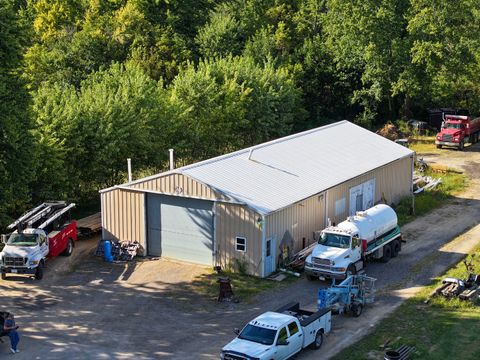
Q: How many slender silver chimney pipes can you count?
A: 2